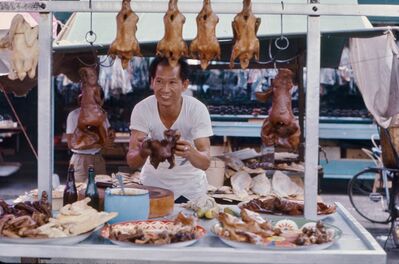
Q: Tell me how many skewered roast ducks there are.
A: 4